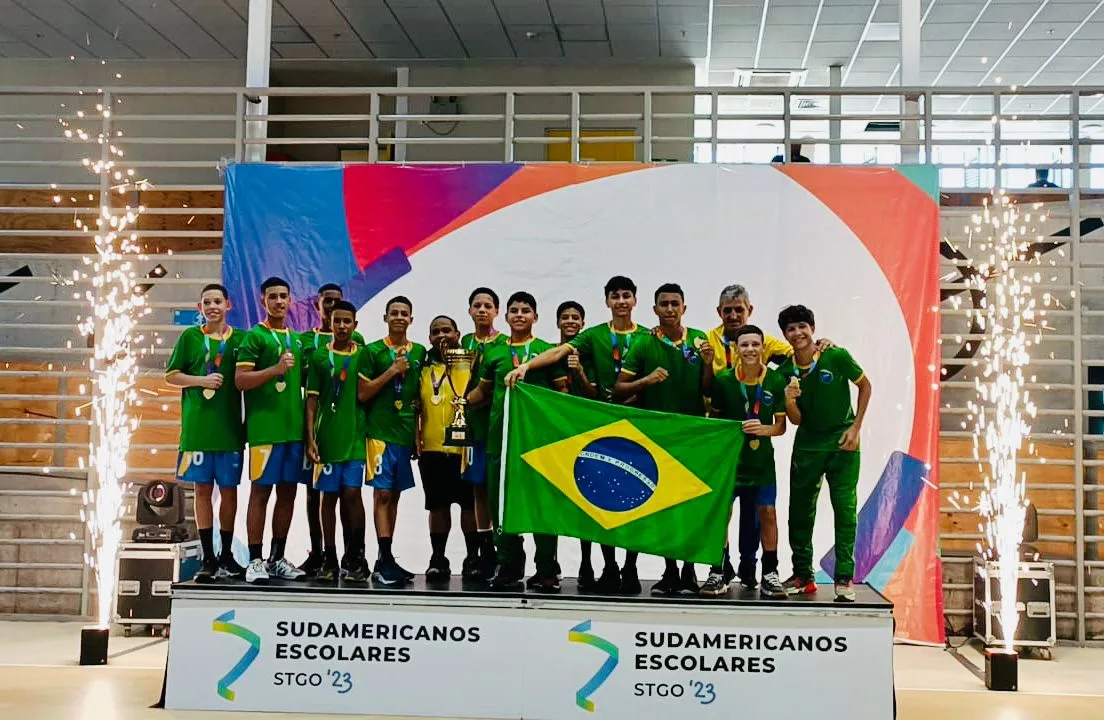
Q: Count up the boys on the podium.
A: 12